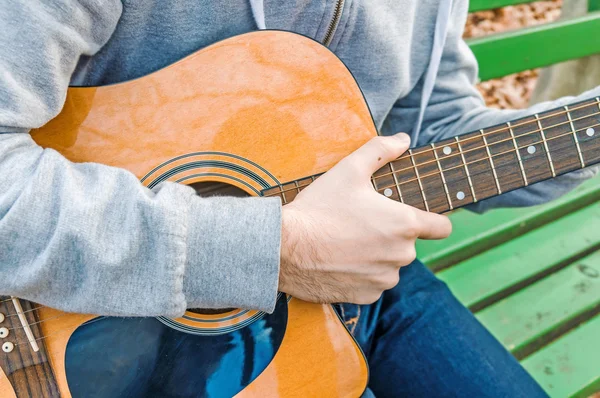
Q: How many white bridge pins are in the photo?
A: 3